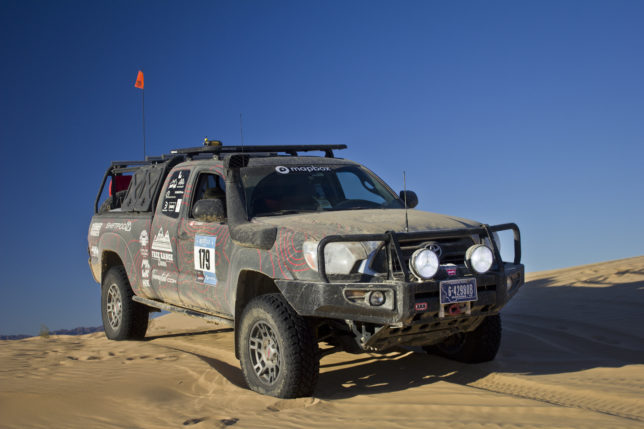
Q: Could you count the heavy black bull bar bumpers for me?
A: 1